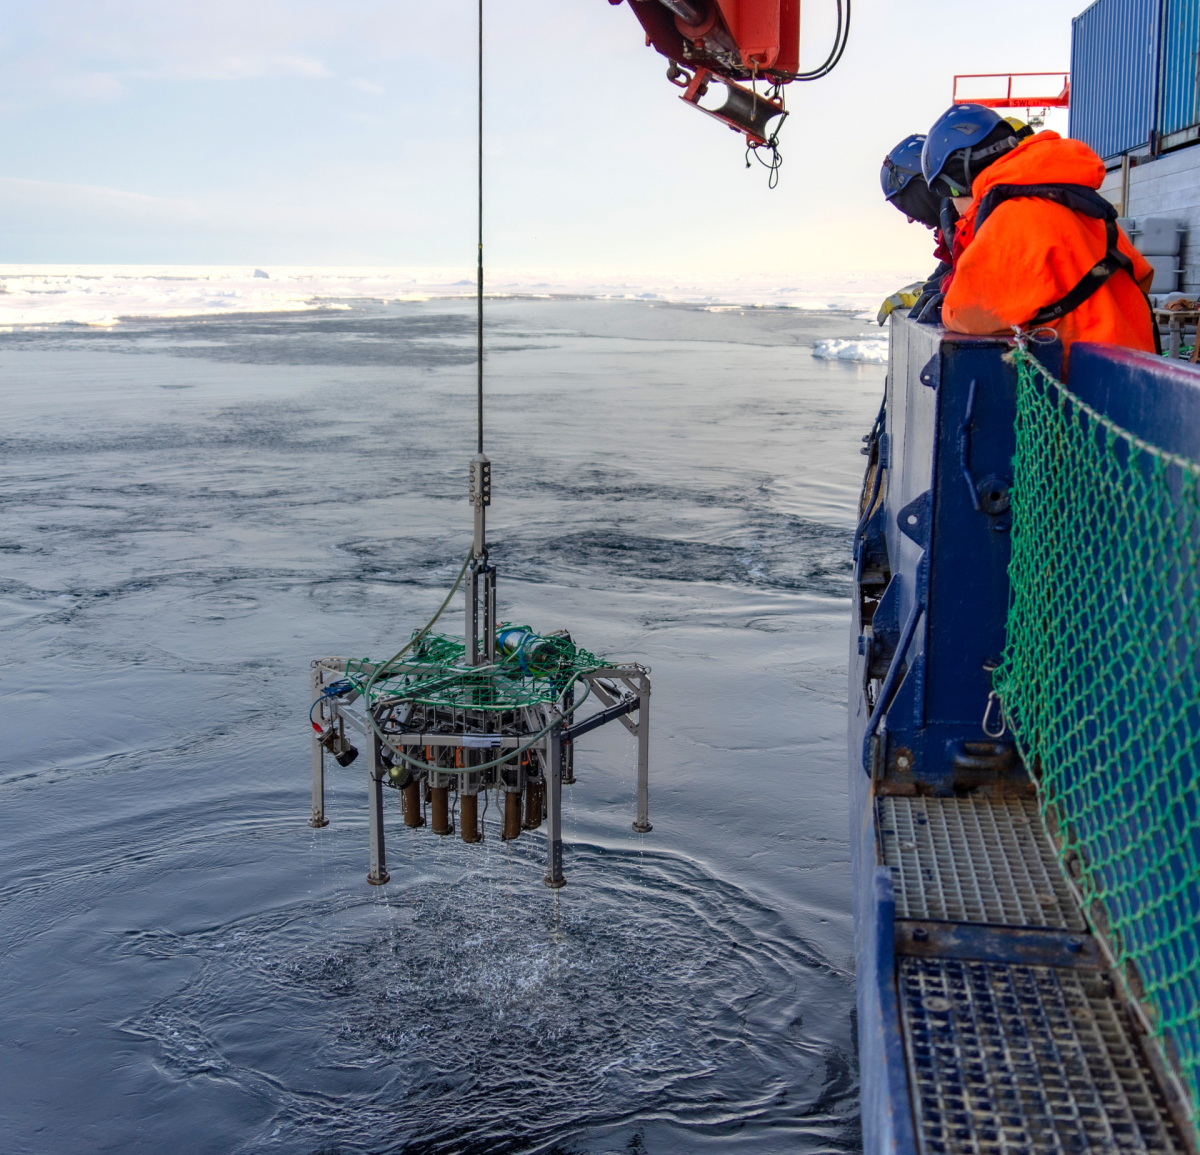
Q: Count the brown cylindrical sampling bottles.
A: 5